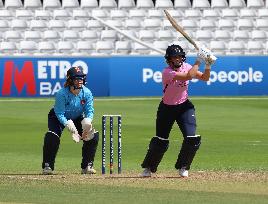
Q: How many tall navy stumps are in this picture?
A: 3